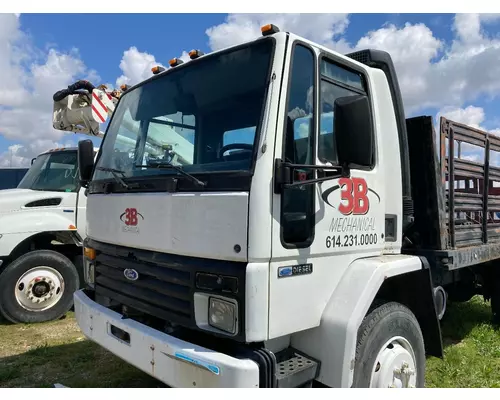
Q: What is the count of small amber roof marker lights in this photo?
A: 5